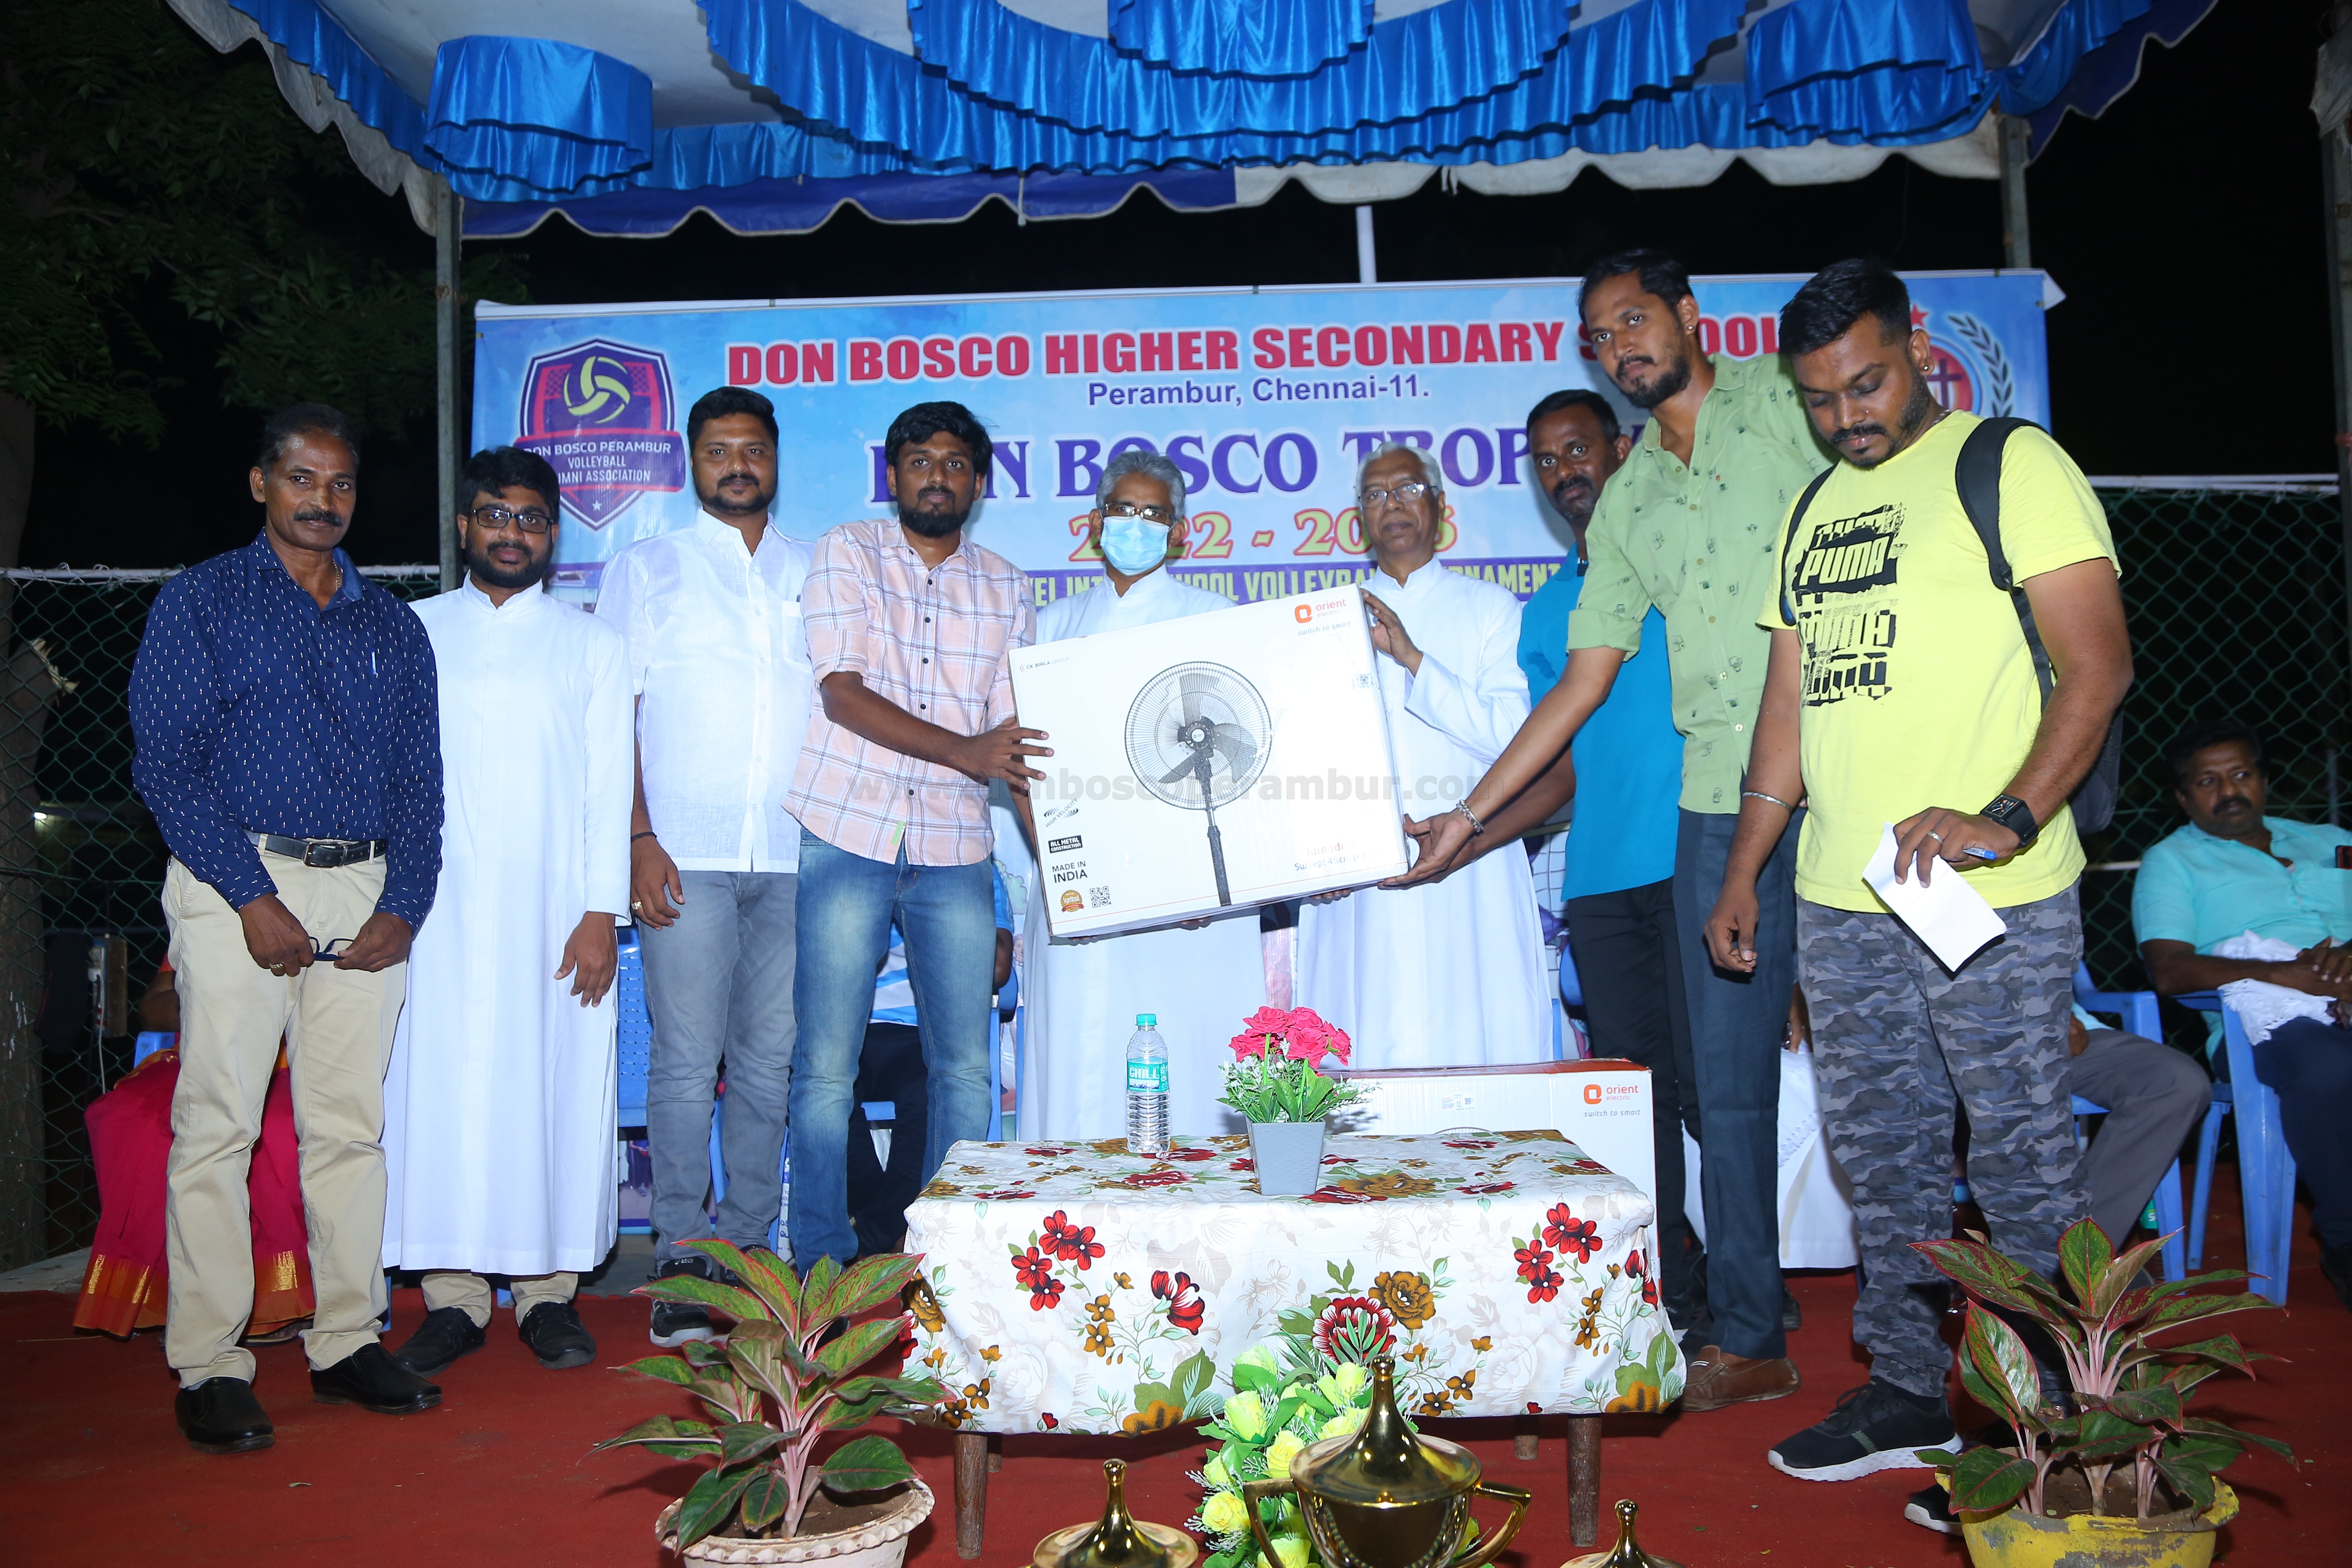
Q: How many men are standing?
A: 9